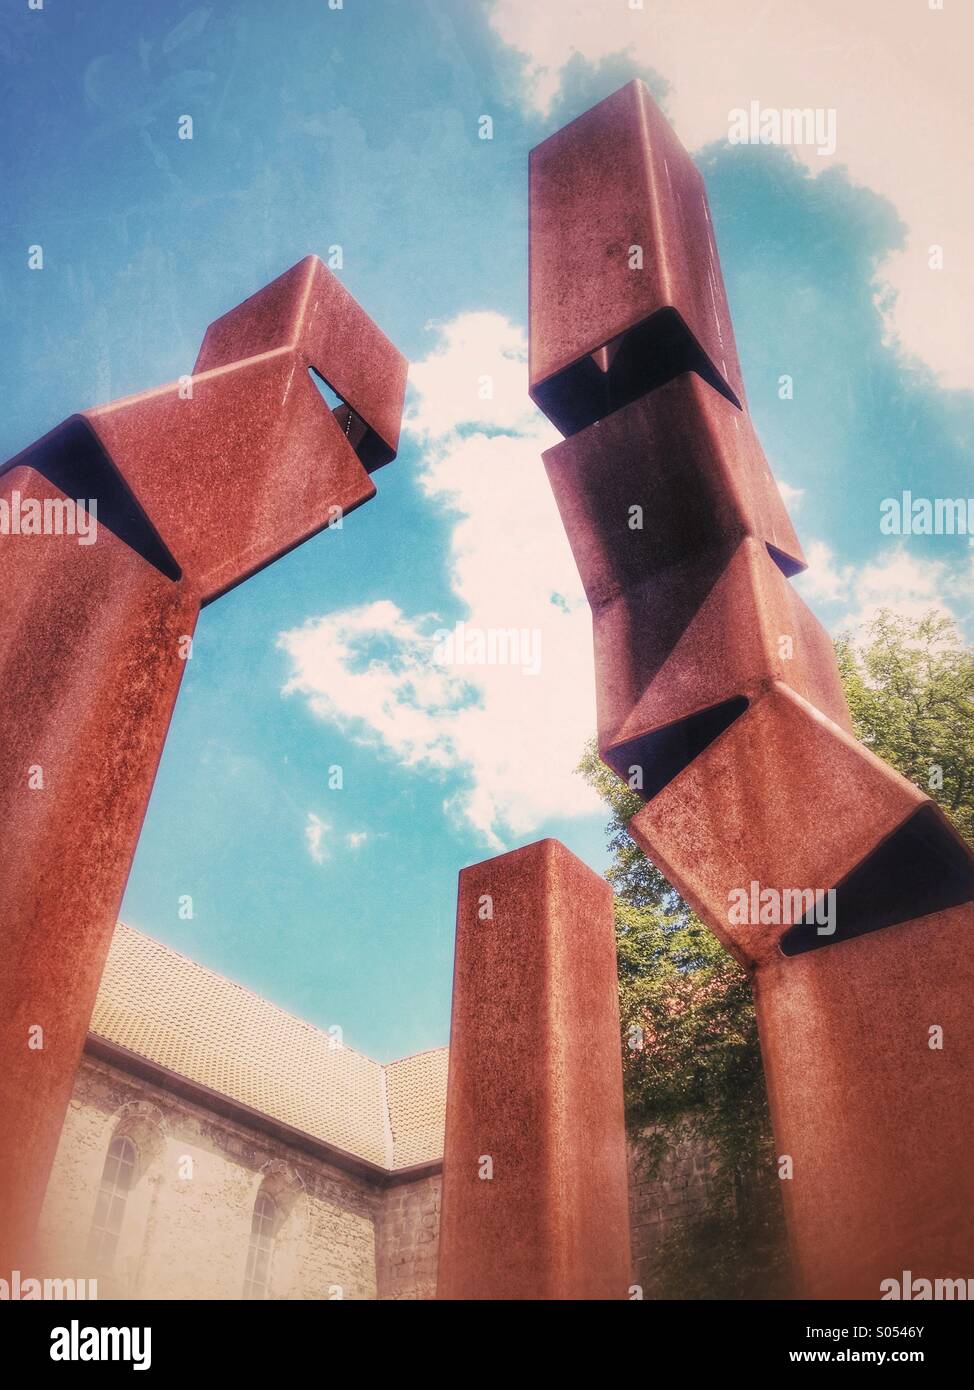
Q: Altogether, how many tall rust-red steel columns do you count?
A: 3